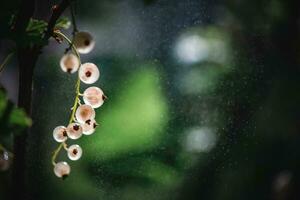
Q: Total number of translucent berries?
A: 10